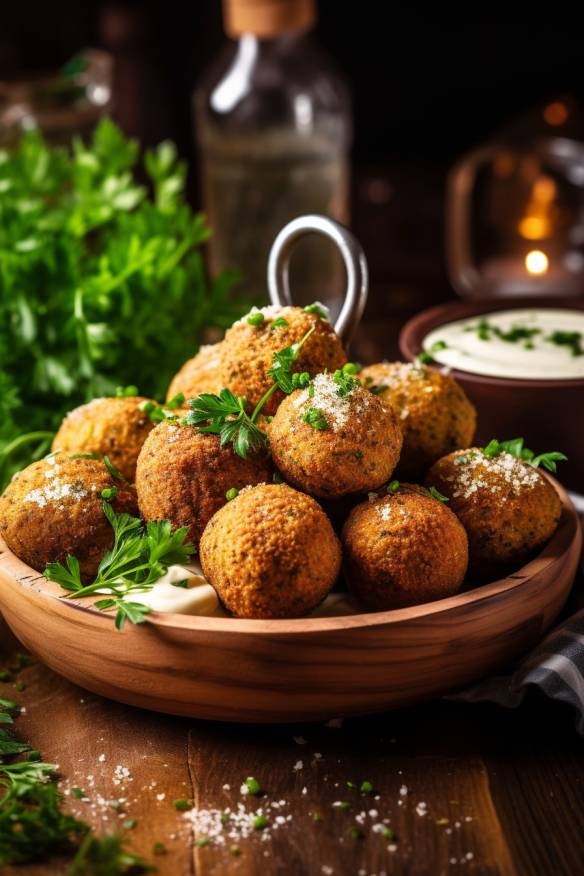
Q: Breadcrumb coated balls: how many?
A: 10